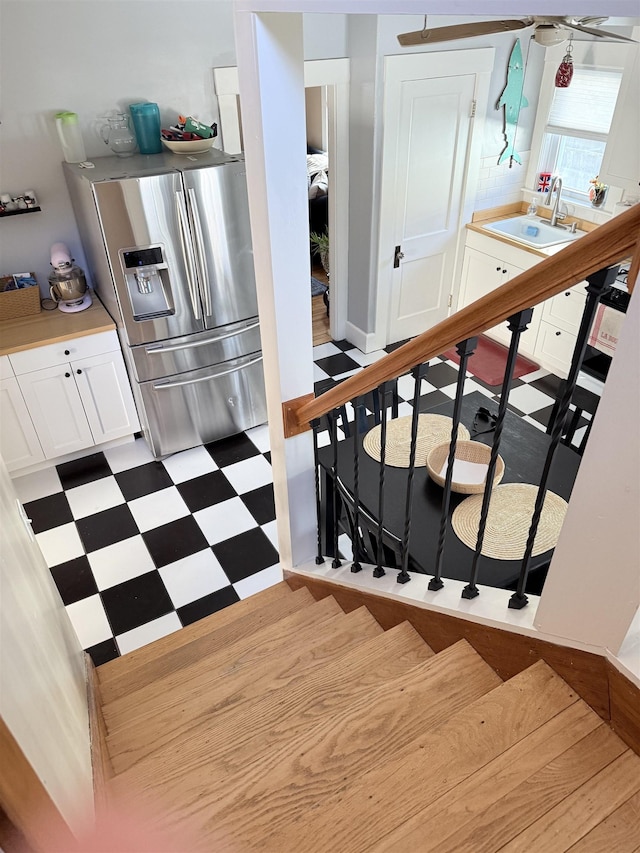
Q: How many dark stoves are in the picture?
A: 1